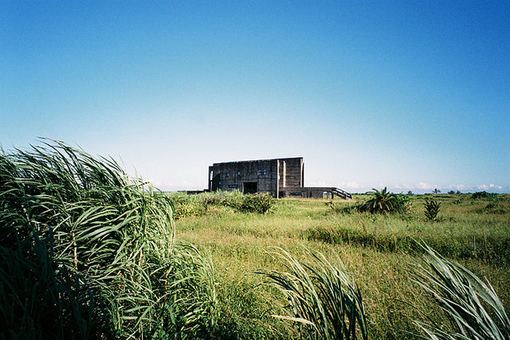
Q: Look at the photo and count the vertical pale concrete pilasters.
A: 3